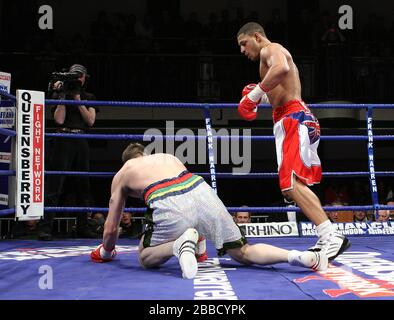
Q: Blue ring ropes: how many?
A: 4